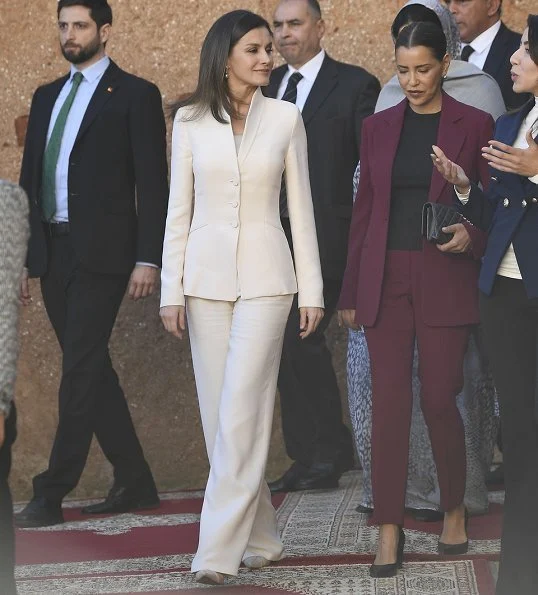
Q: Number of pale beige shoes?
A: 2